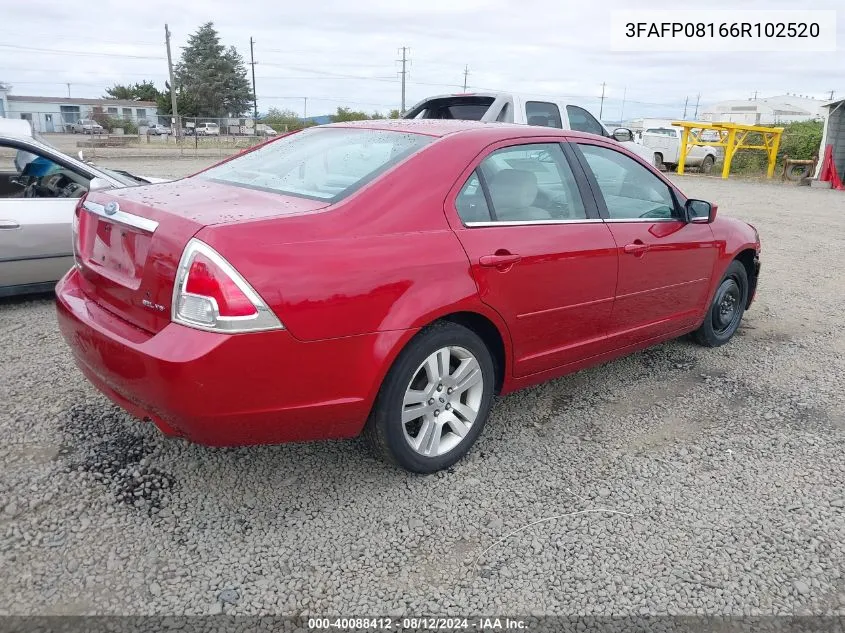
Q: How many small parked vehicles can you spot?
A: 4